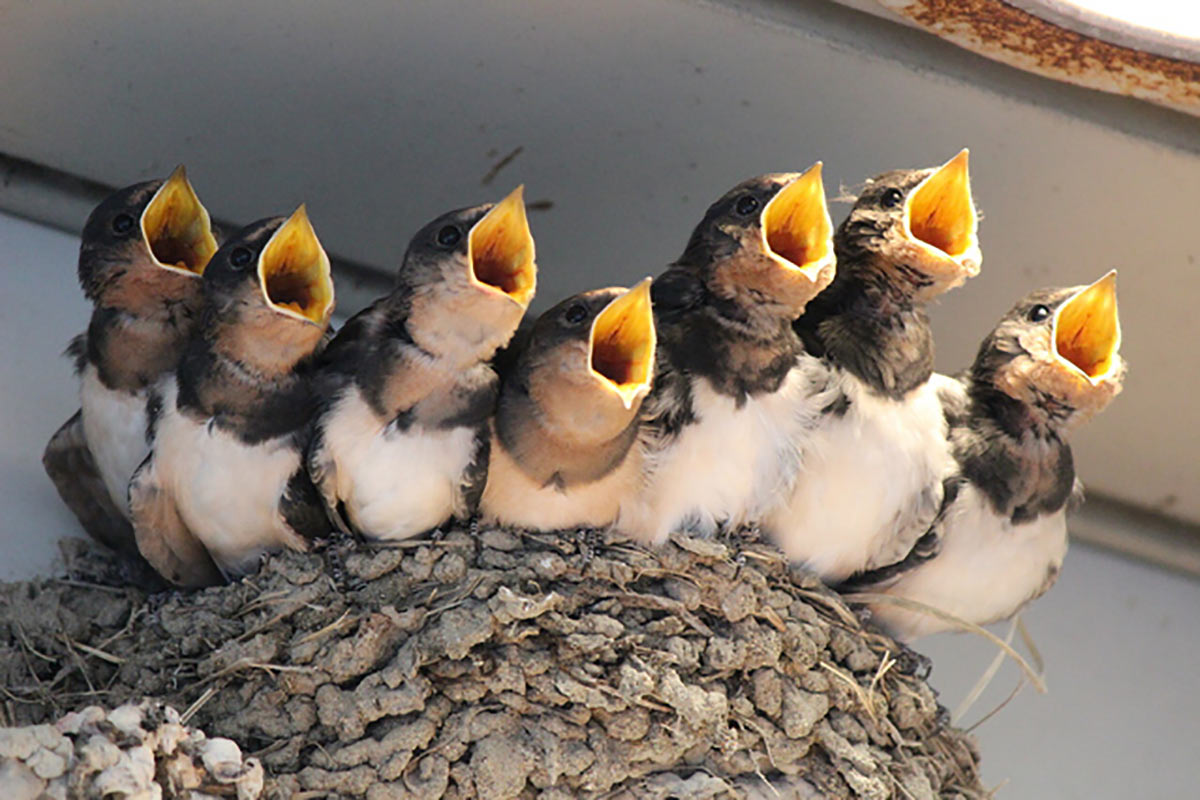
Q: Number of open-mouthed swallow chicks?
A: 7